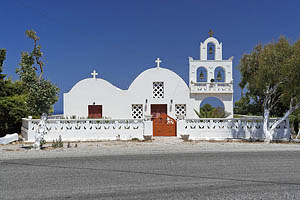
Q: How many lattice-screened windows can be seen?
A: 3